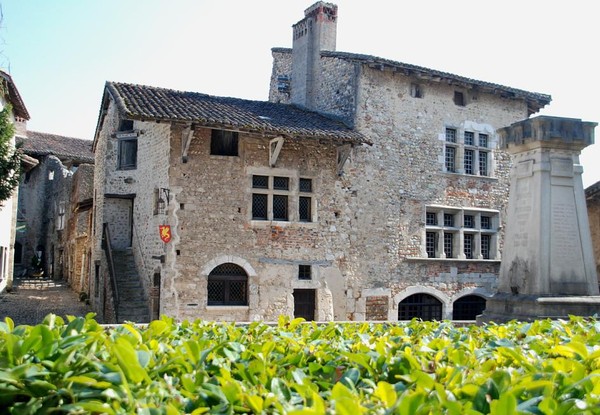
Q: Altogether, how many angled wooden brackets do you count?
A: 3